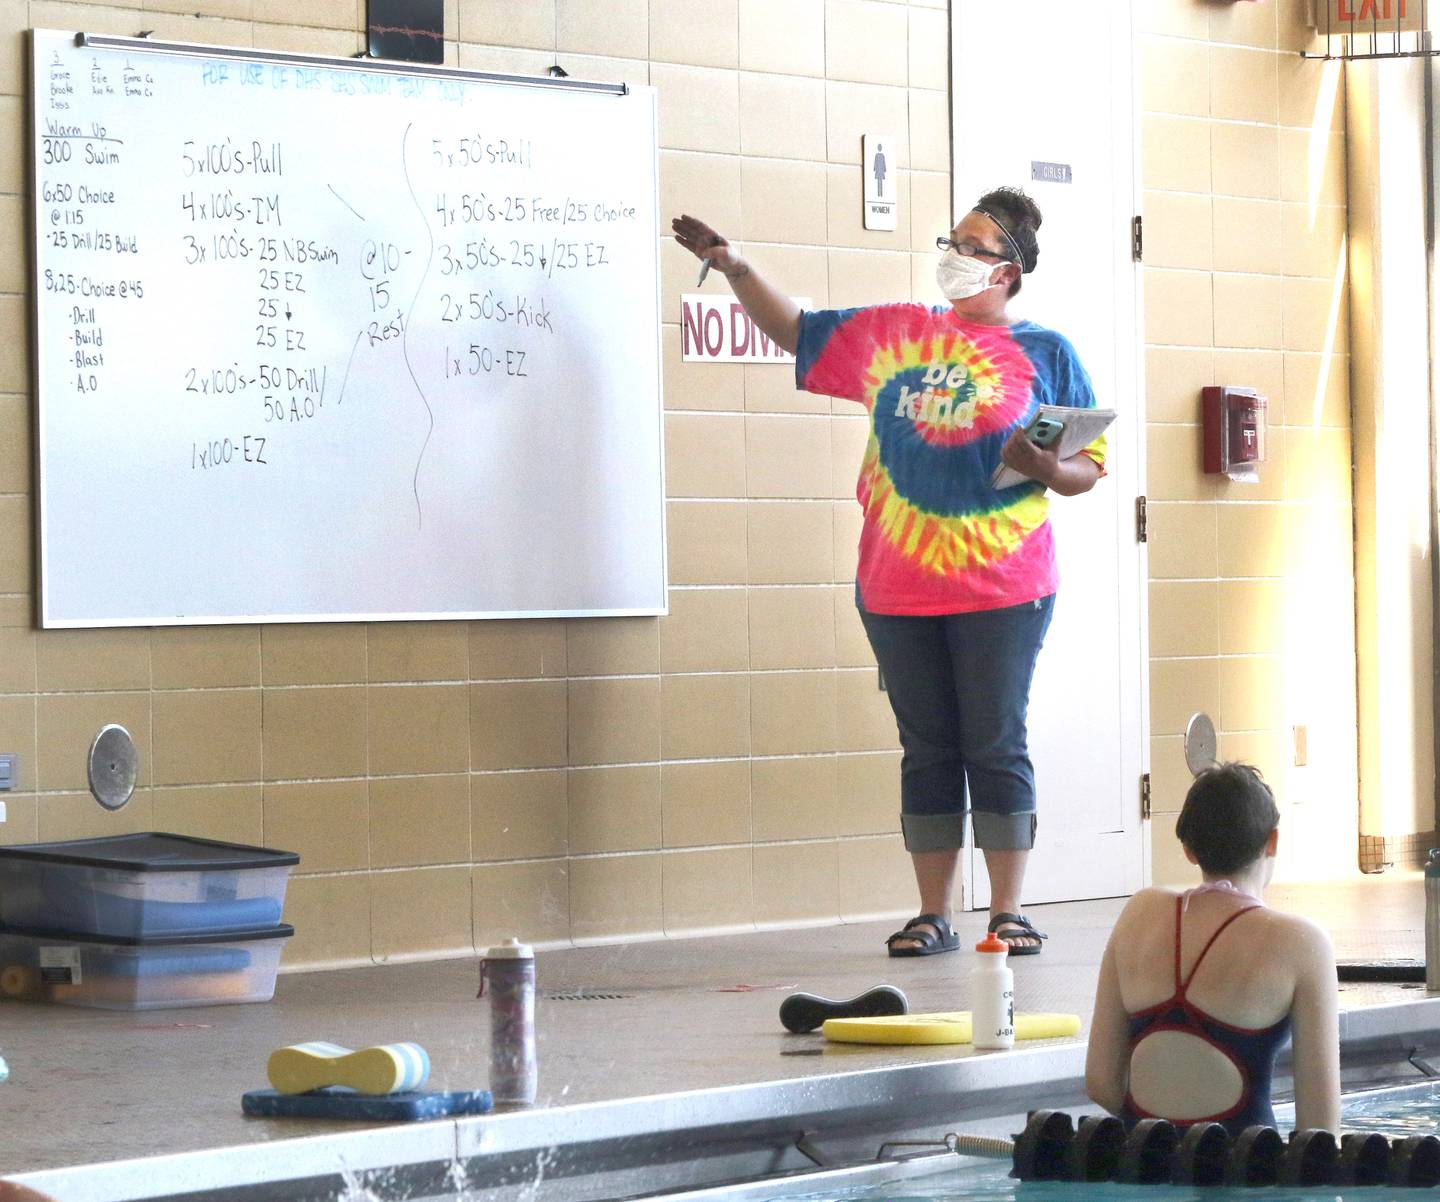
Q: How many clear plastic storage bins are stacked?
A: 2